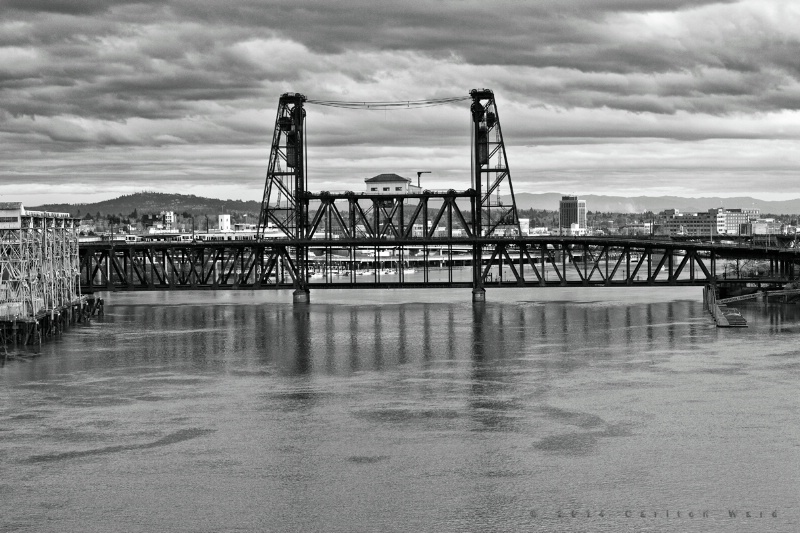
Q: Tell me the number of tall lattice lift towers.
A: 2